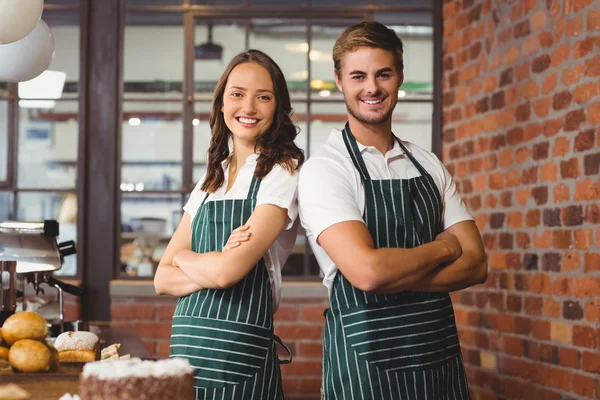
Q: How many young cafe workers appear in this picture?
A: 2